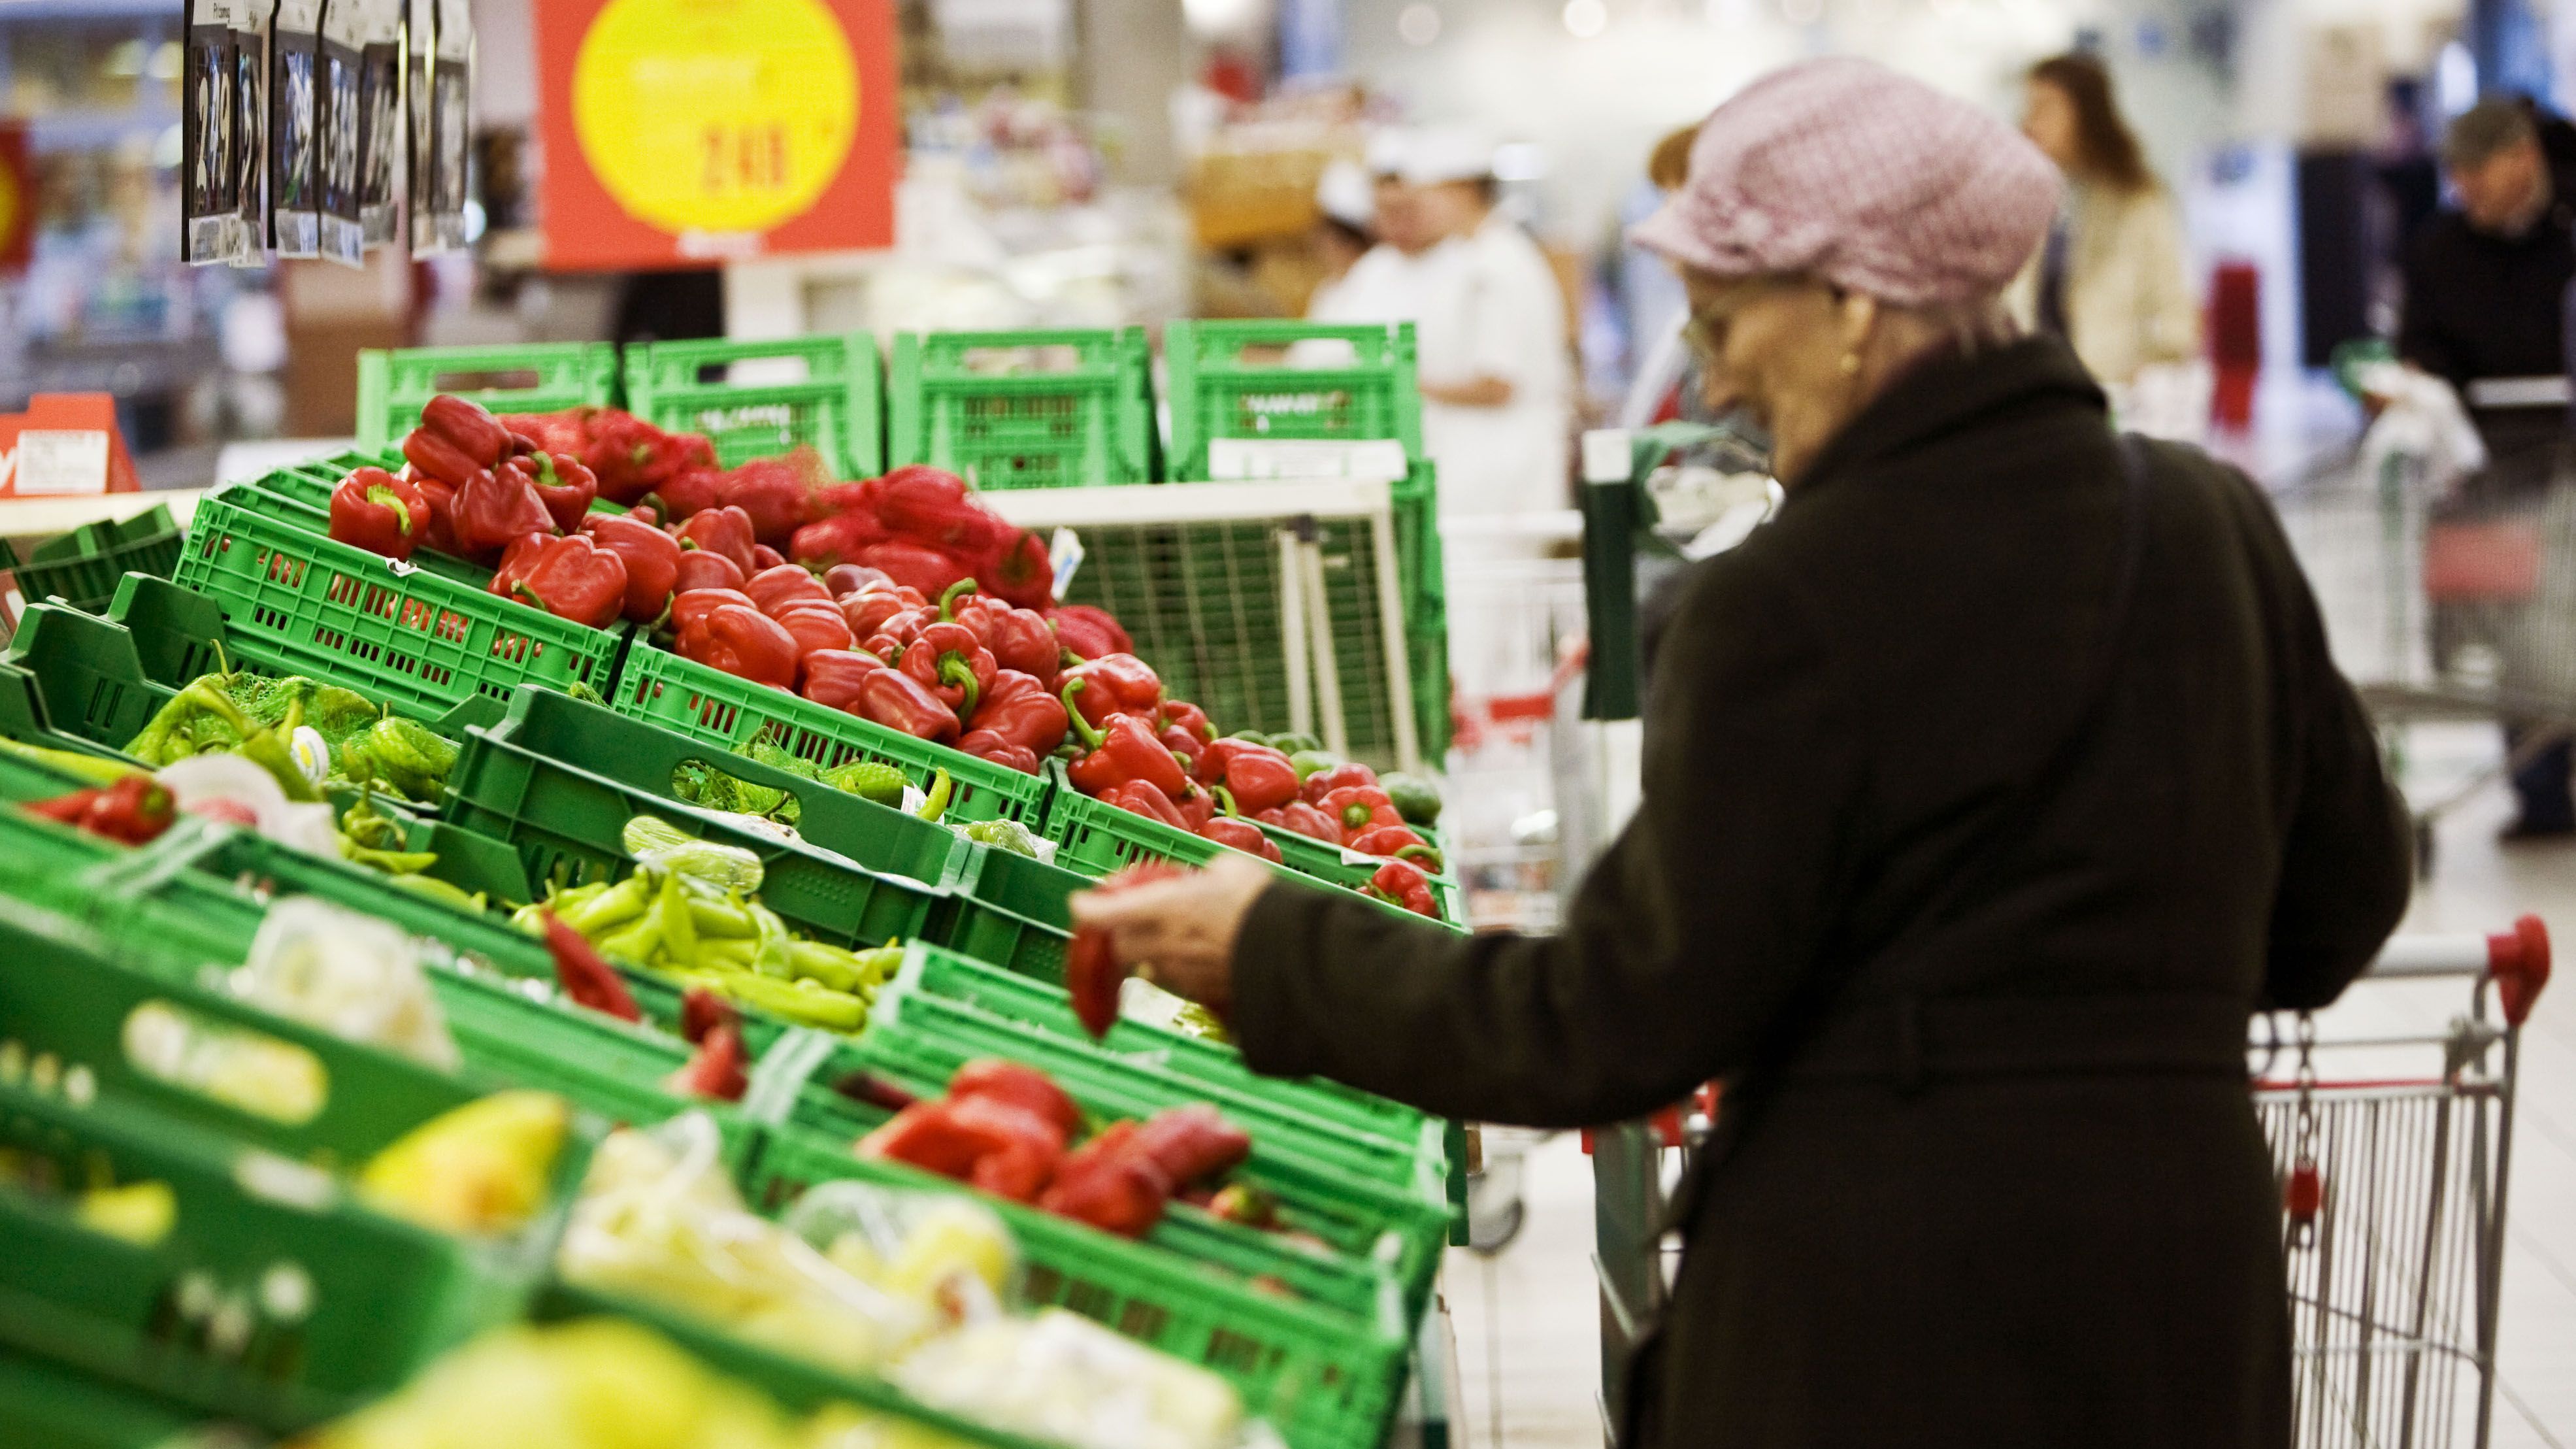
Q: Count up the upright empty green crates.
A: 4